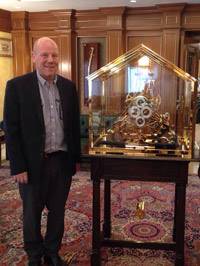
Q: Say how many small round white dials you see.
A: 4